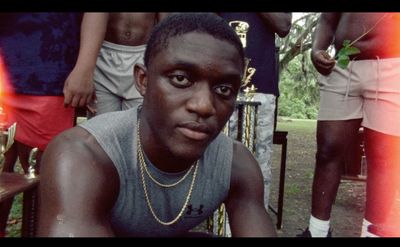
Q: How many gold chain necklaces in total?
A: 2